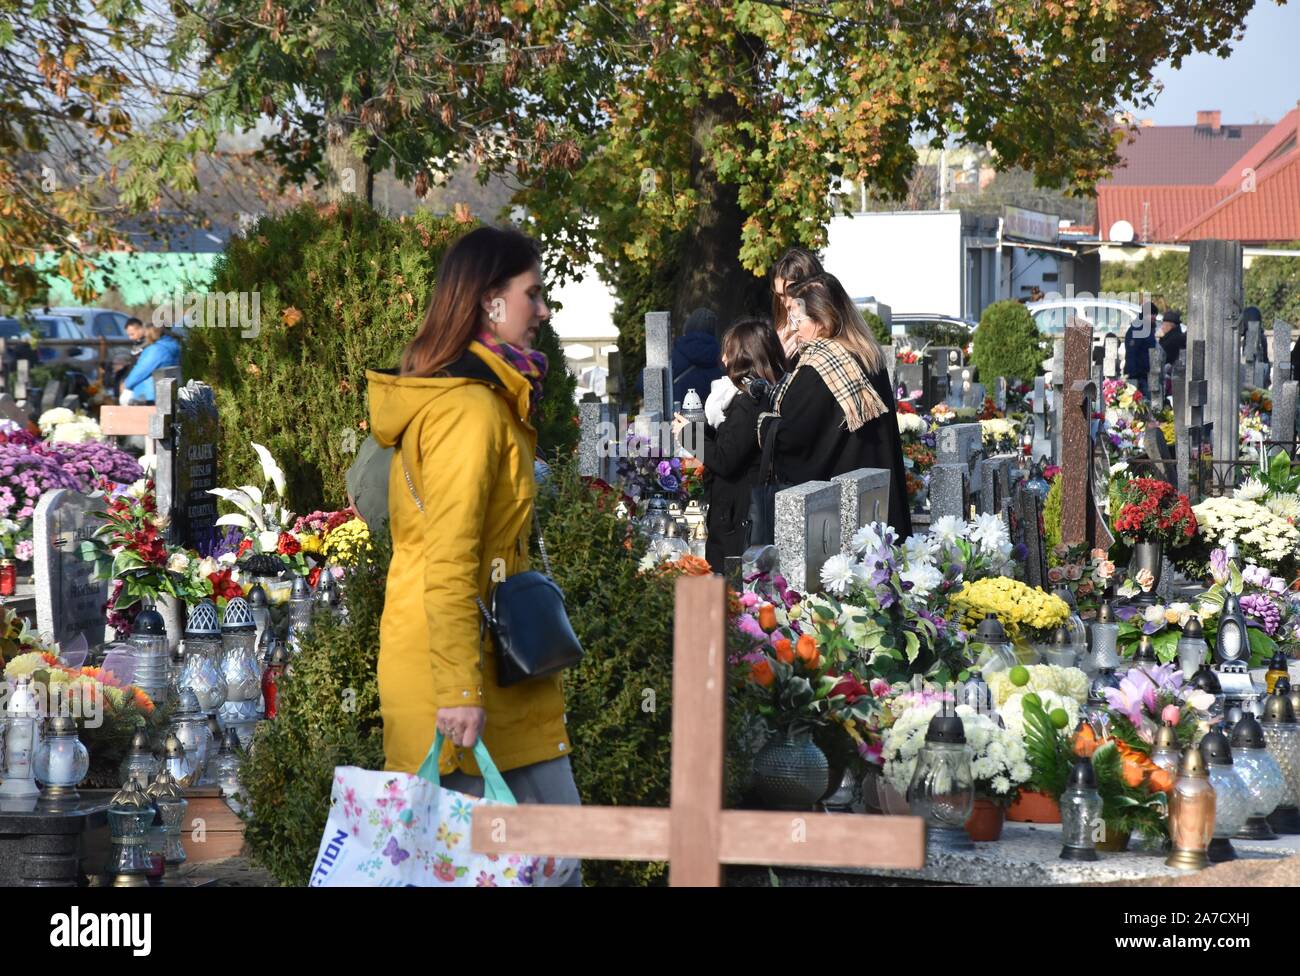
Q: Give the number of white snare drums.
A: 0